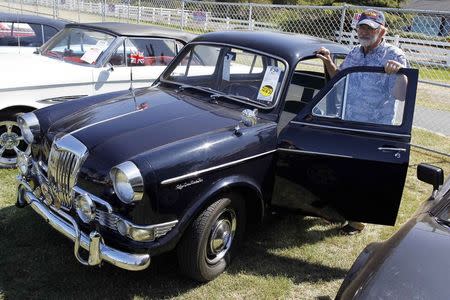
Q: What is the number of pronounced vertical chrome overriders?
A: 2